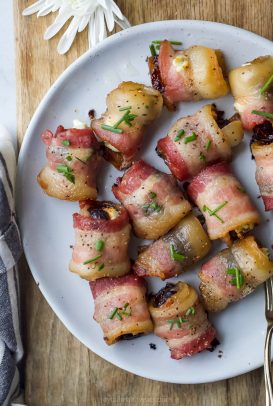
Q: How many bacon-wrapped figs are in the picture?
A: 13